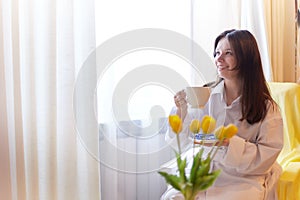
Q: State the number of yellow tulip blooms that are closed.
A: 5